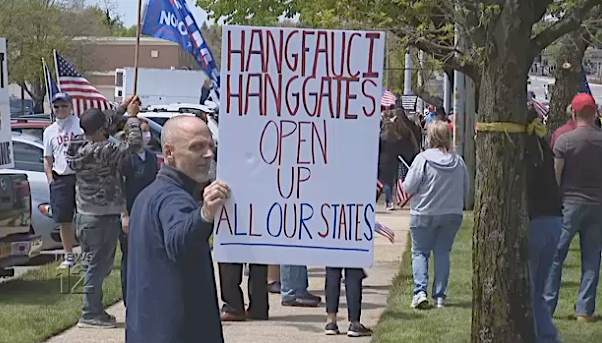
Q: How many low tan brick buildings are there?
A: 1